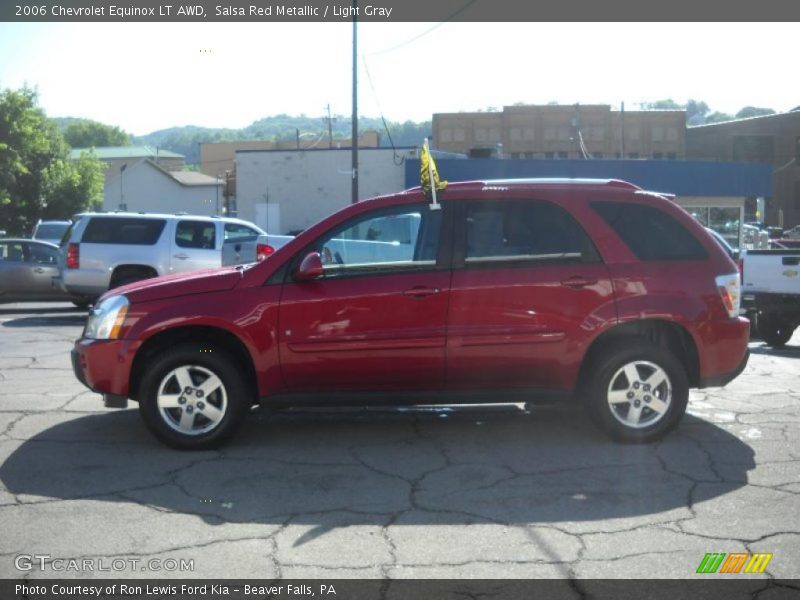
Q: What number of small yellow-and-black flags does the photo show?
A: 1